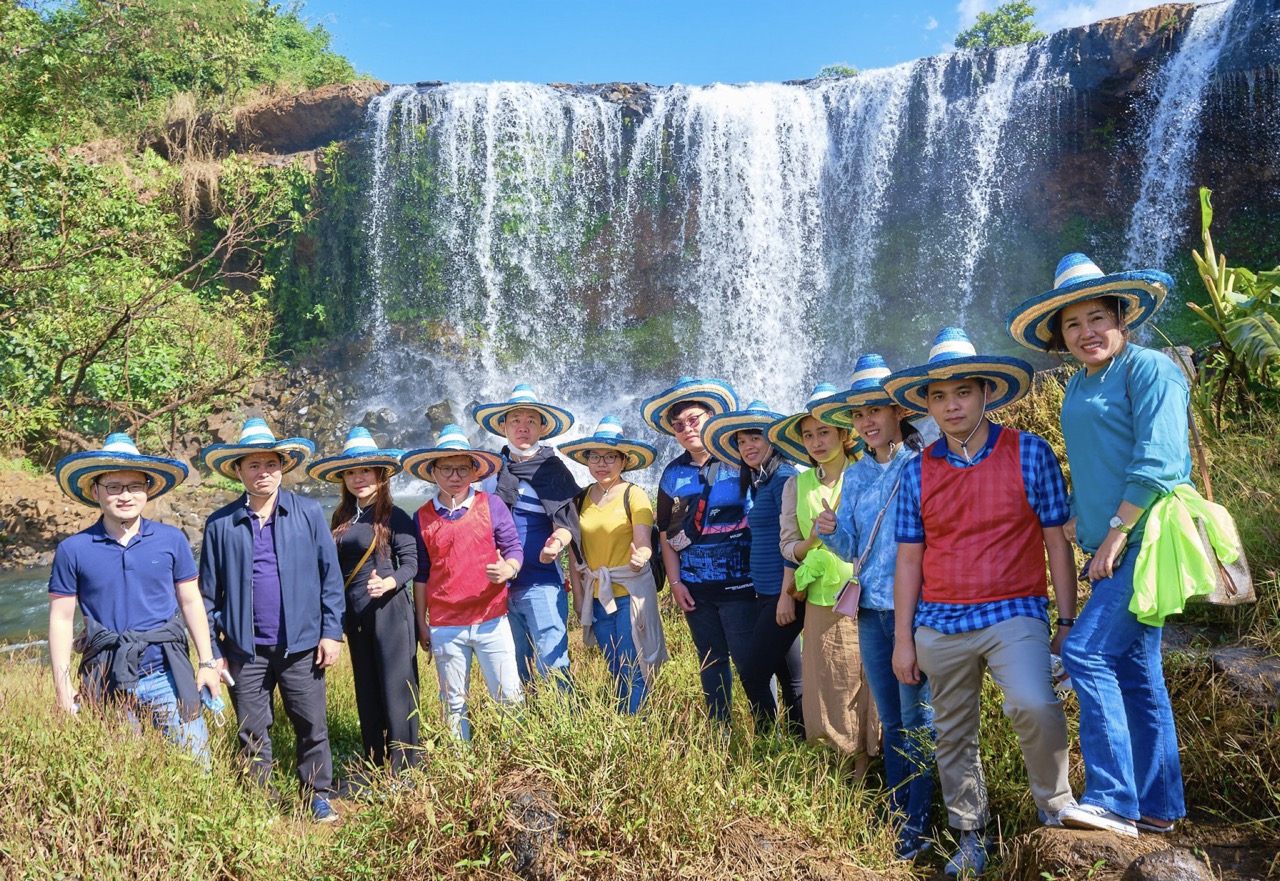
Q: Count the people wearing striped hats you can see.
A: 12